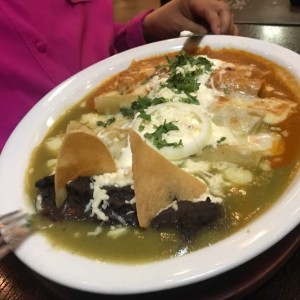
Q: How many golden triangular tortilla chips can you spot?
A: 2